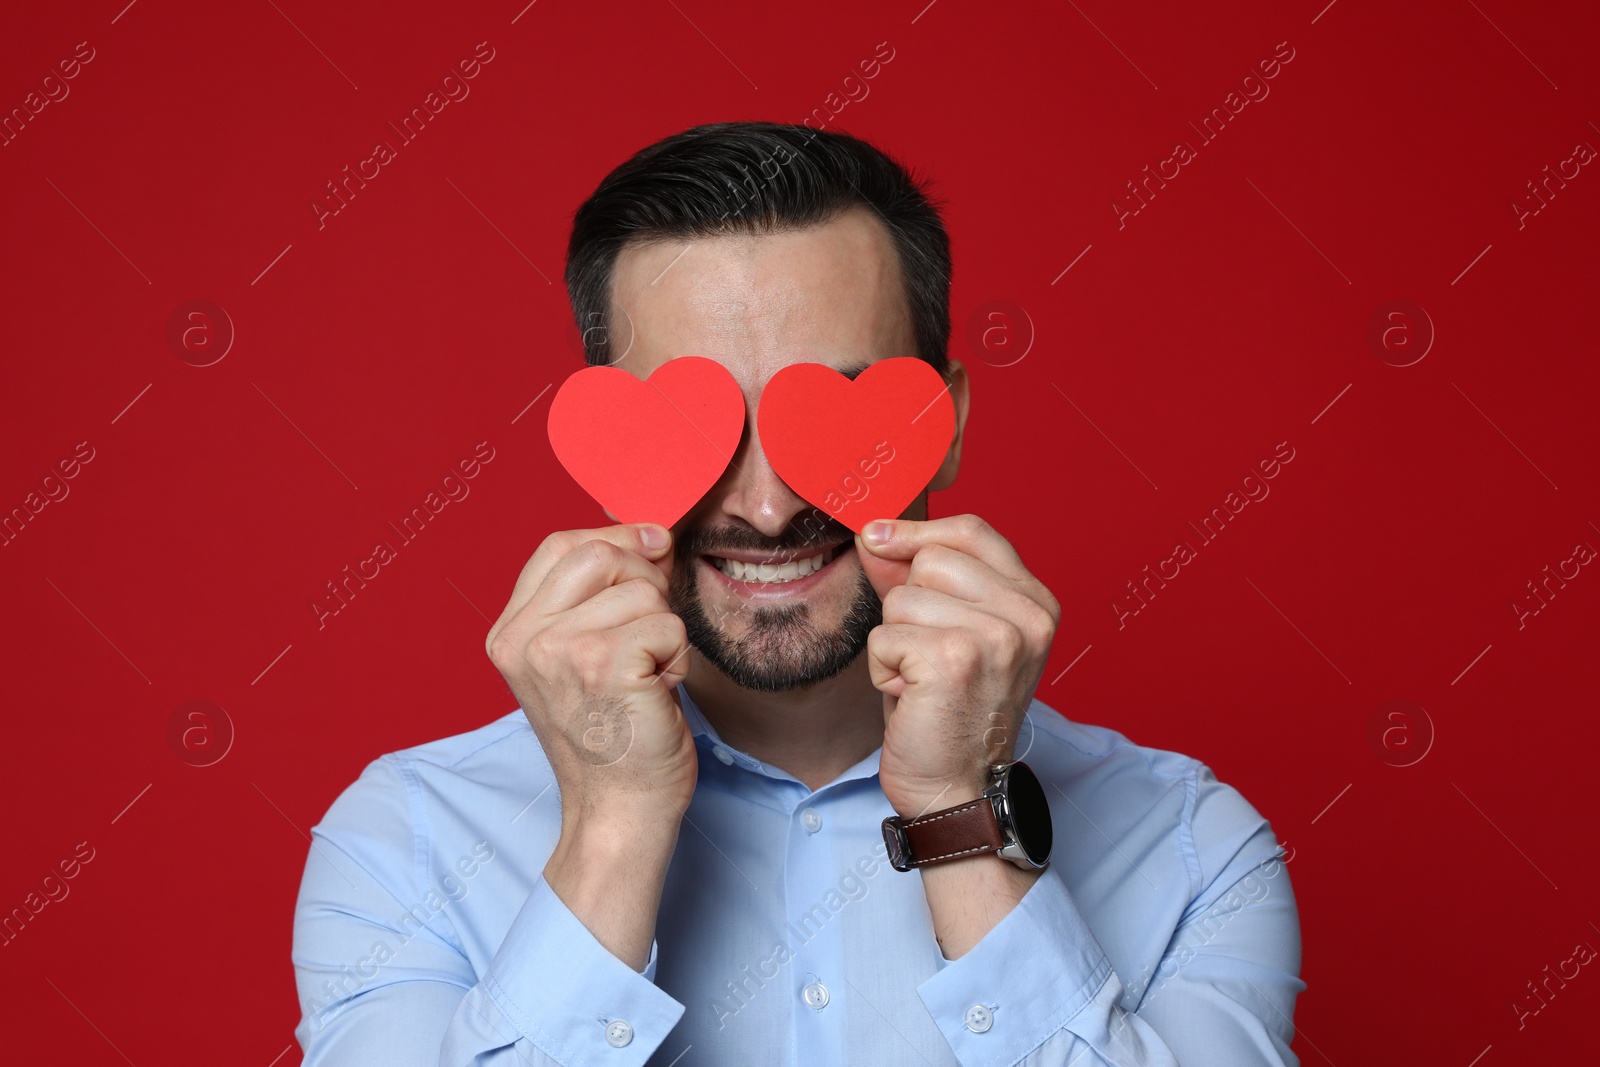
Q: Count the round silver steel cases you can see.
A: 1